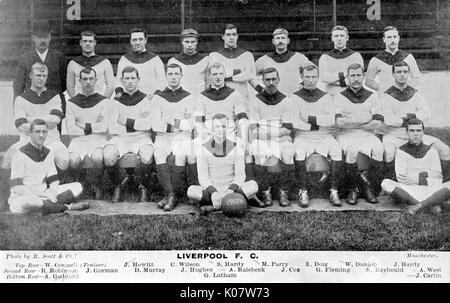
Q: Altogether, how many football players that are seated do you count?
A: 12